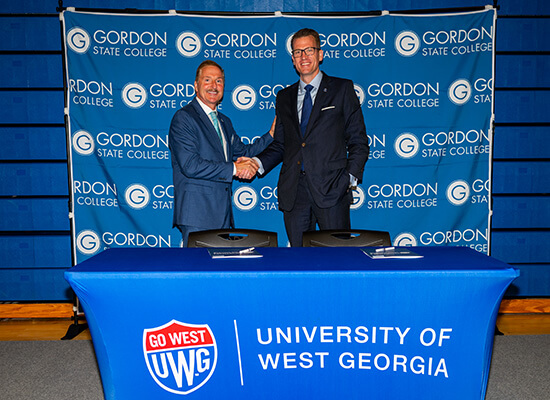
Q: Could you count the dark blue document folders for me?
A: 2